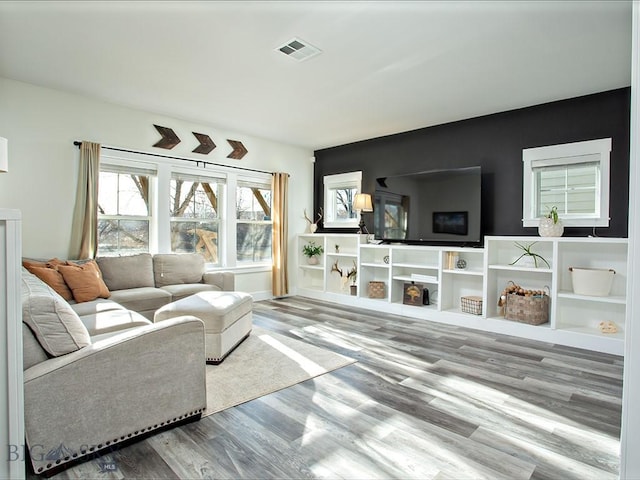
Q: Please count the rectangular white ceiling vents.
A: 1